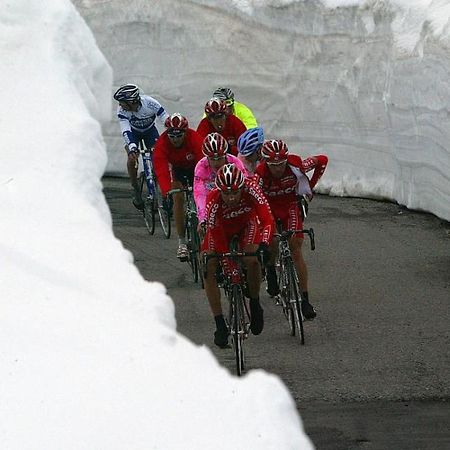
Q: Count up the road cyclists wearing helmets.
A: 8